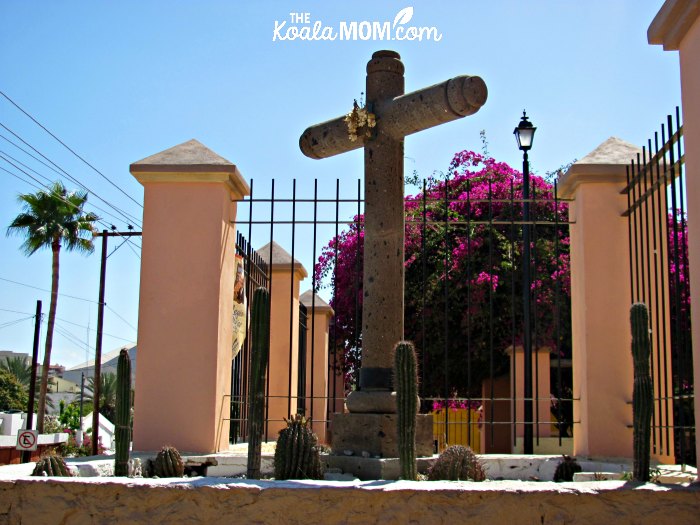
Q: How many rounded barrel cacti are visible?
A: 5